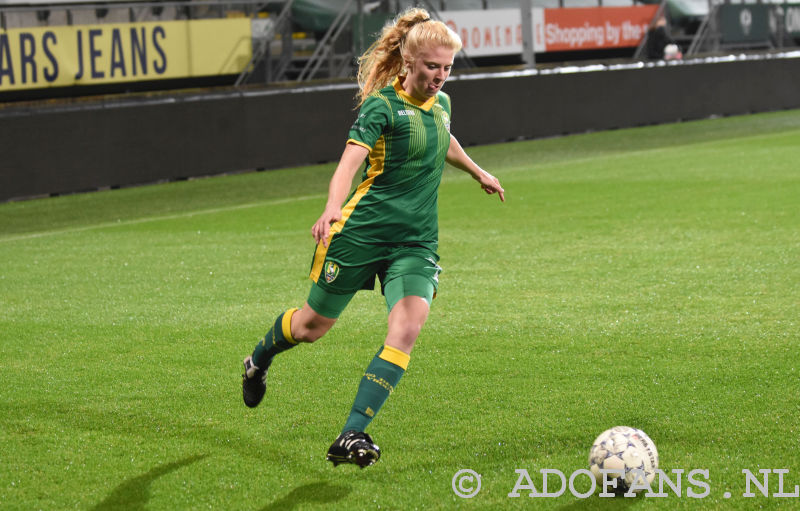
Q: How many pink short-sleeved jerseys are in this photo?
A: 0